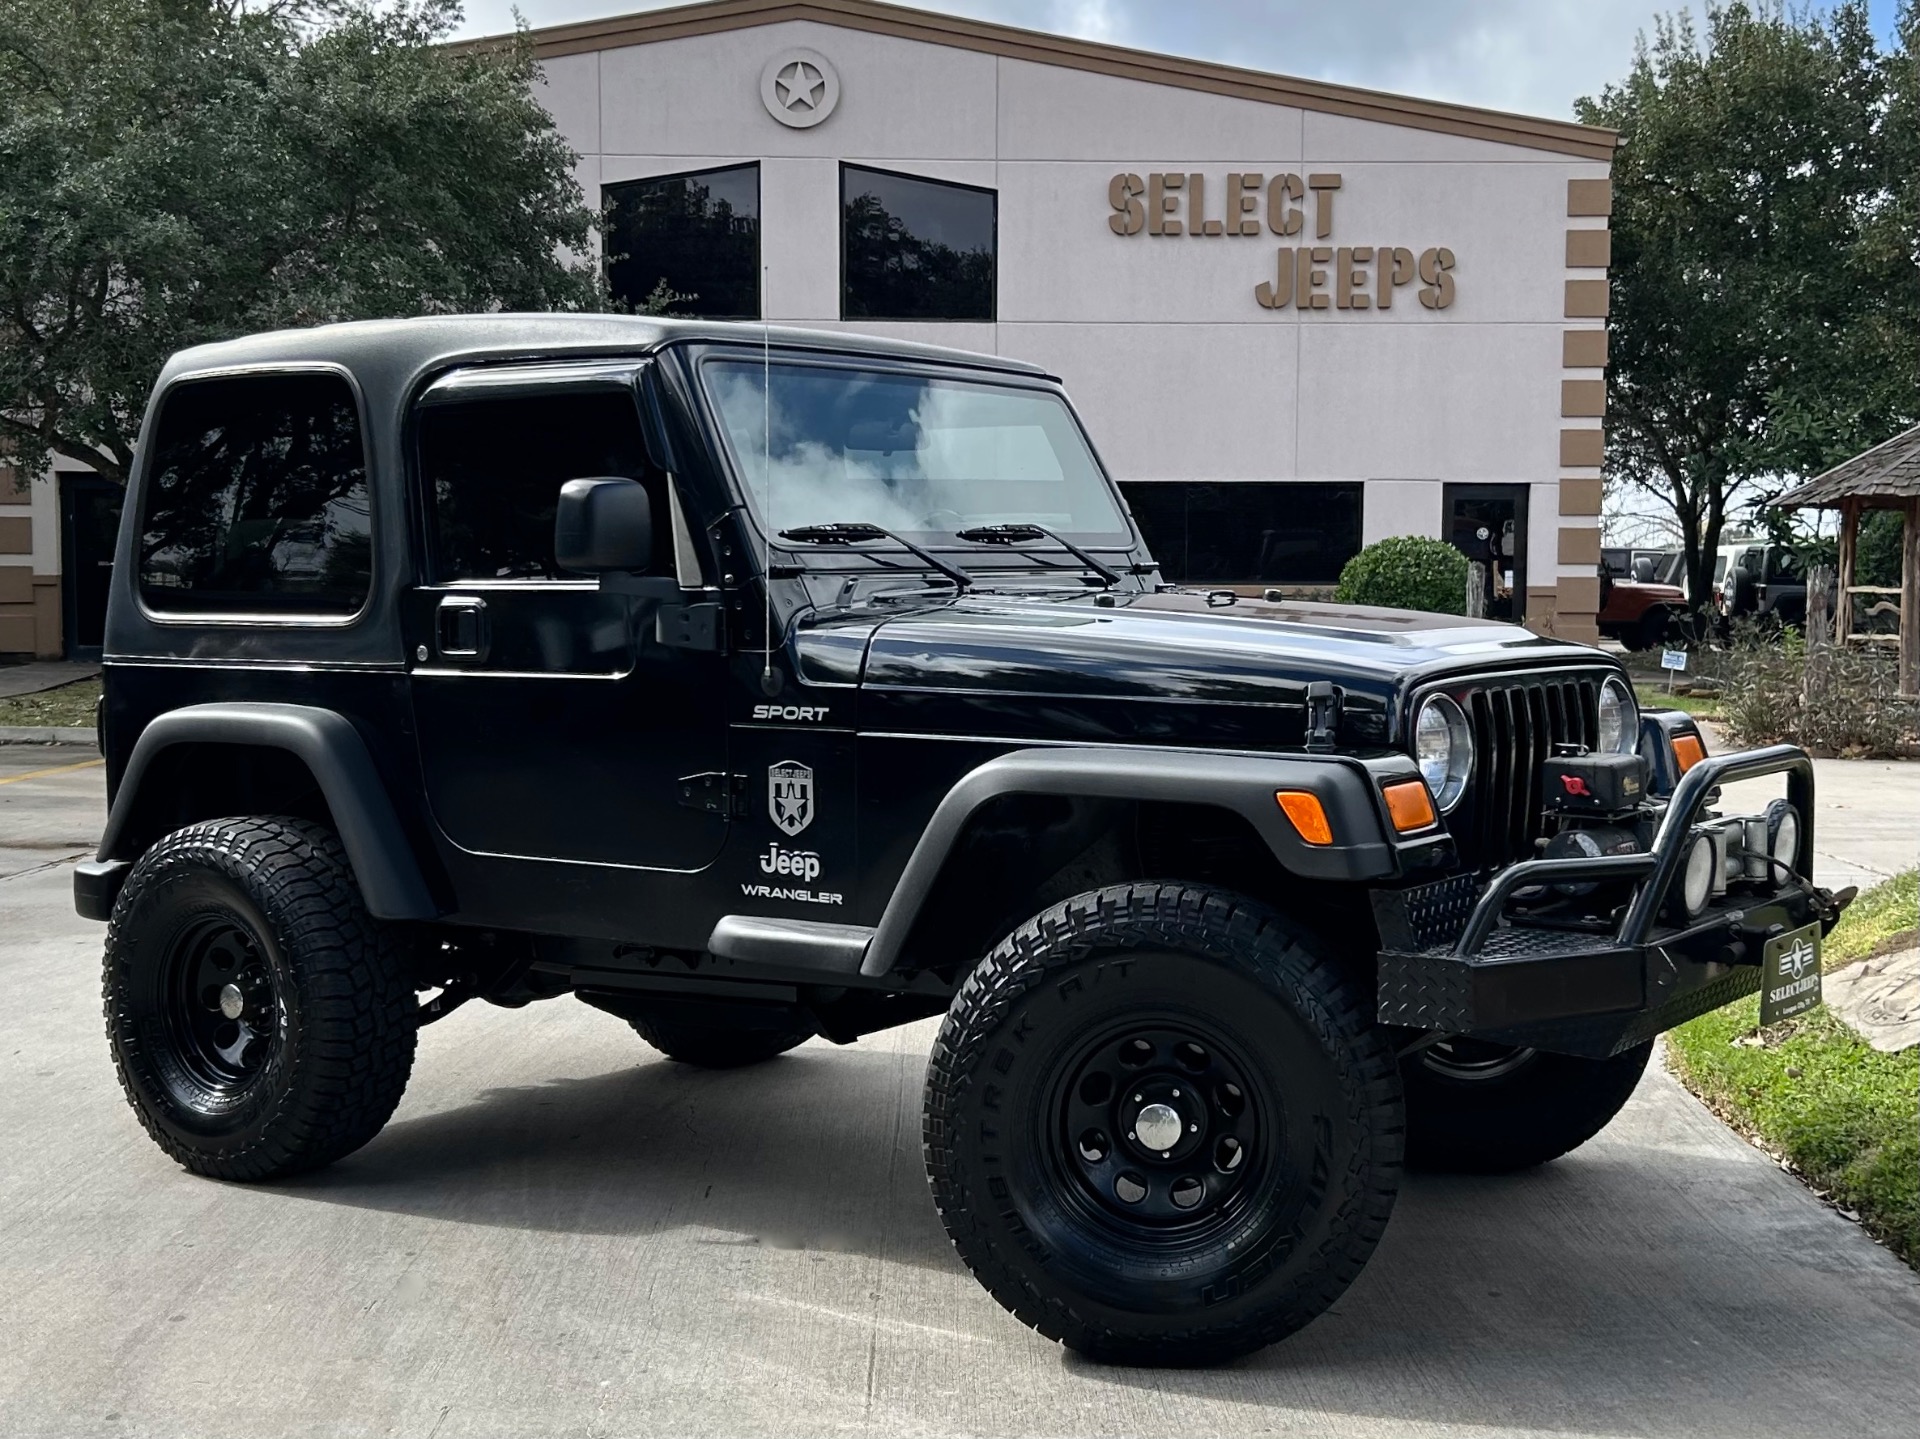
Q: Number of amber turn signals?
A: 3